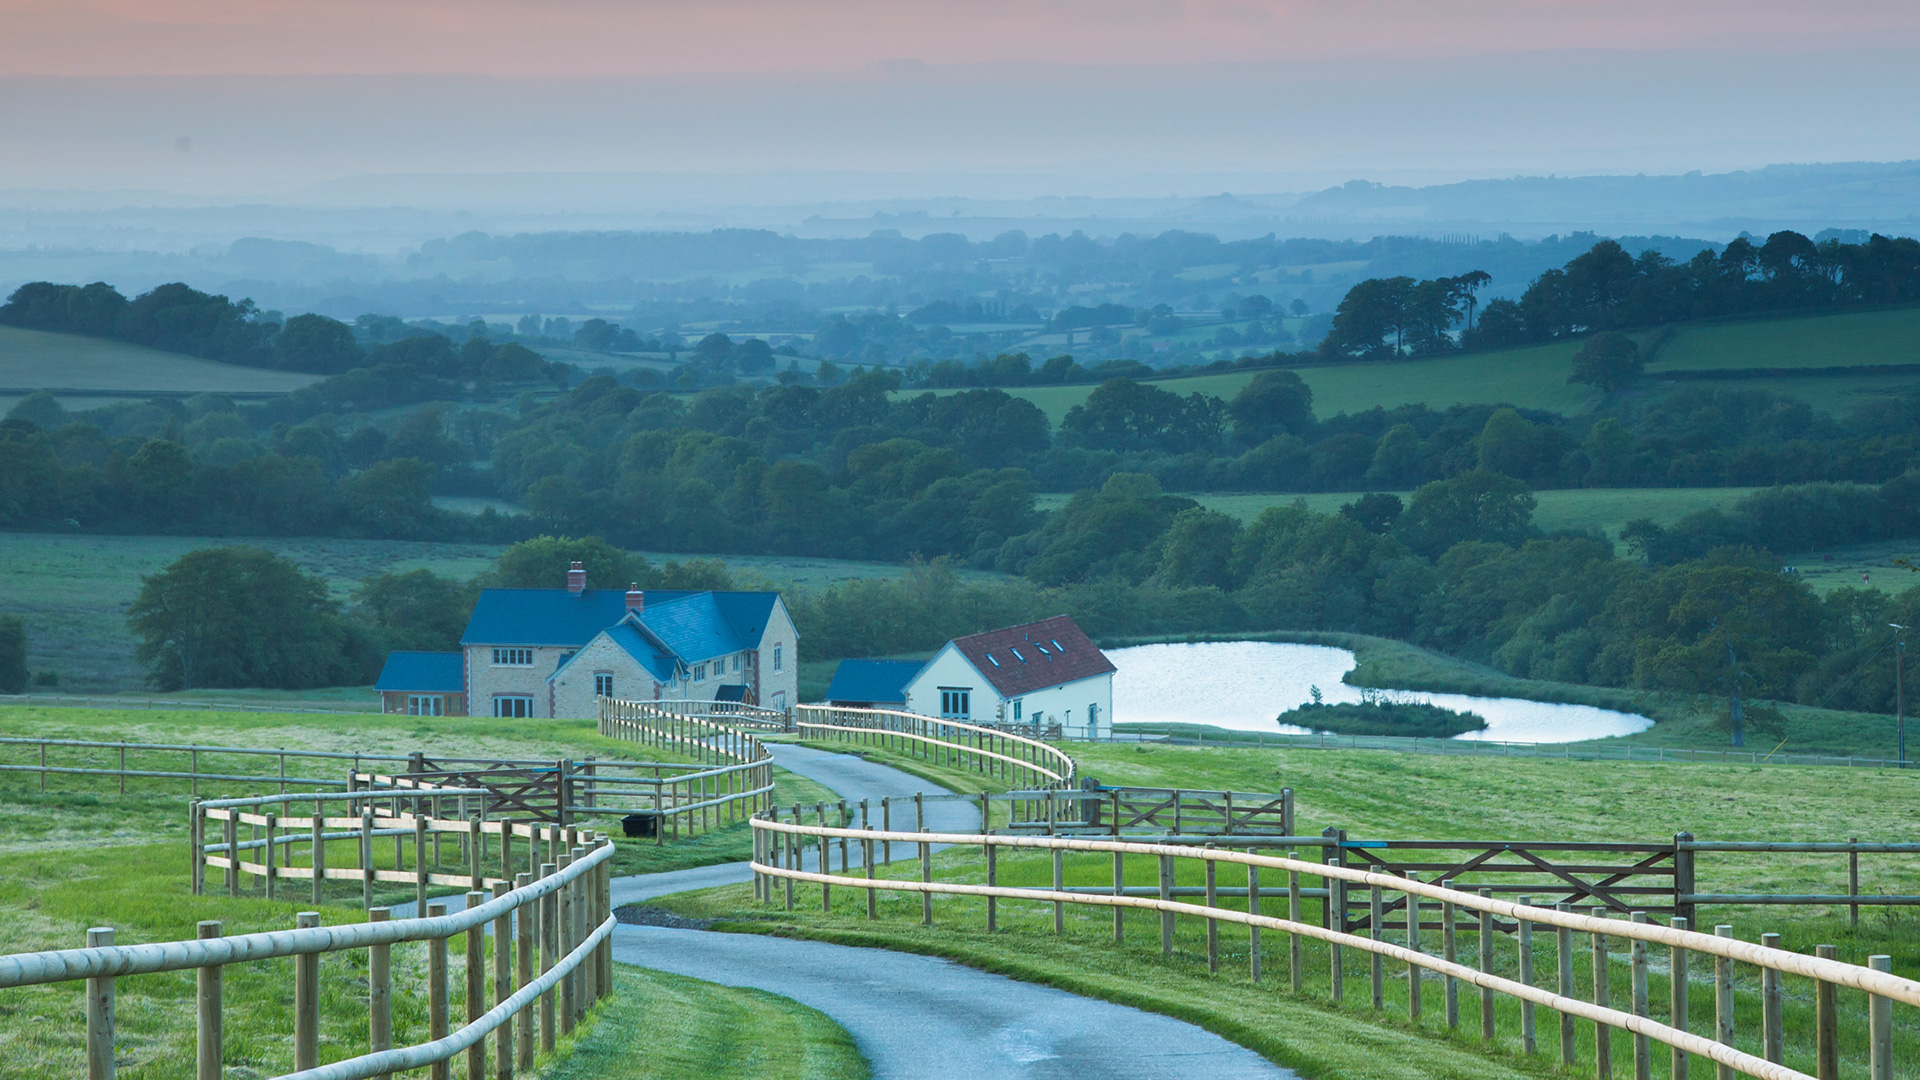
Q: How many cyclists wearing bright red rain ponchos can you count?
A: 0